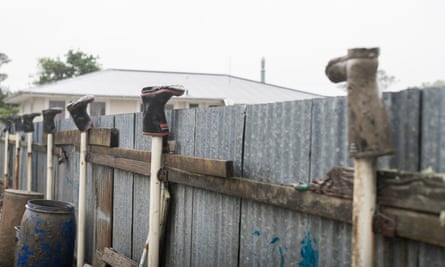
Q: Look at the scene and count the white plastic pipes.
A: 7